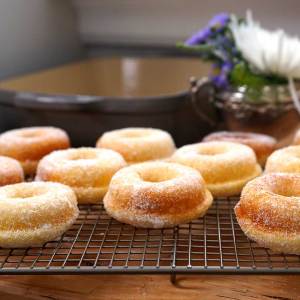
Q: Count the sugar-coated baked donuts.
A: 10